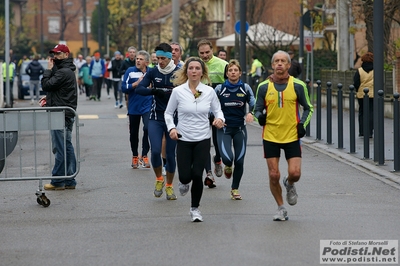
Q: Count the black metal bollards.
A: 8